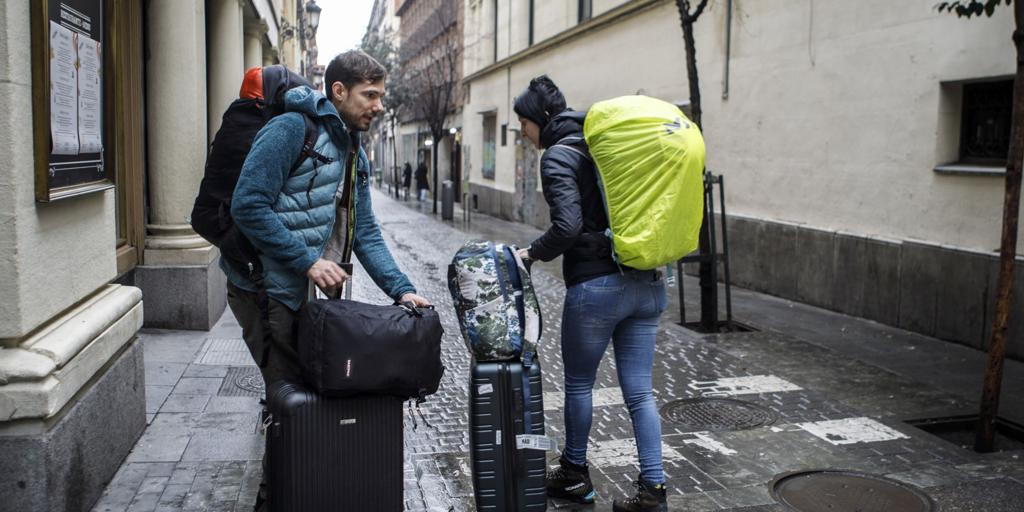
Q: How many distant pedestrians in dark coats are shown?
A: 2